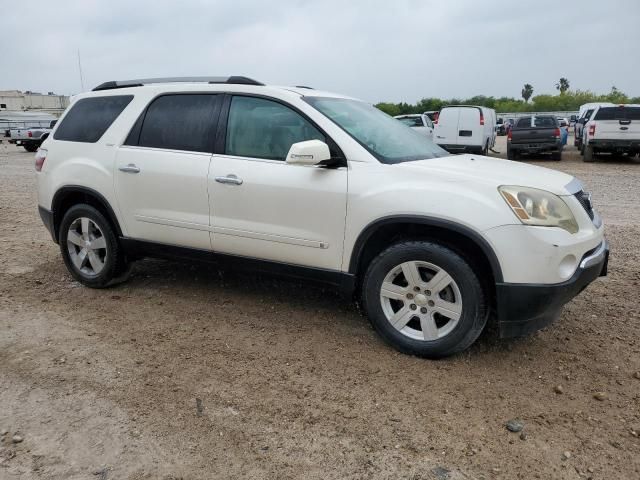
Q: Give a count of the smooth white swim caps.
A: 0